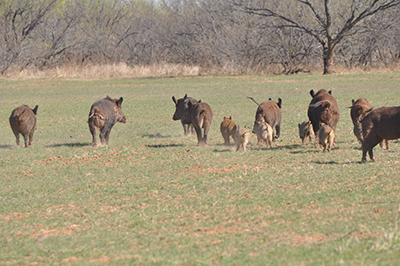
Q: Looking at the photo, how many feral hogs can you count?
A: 13